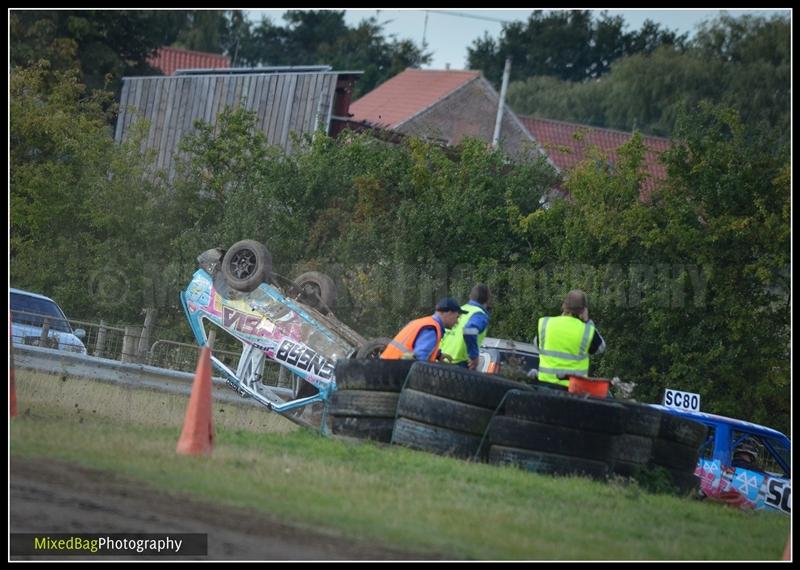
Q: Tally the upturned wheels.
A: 3